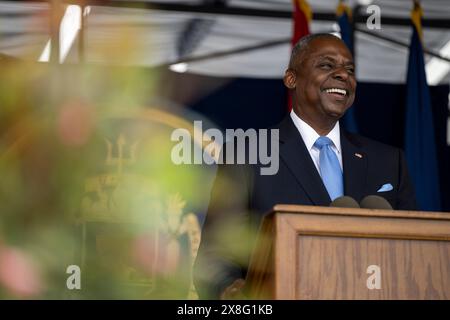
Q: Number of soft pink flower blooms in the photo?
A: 3